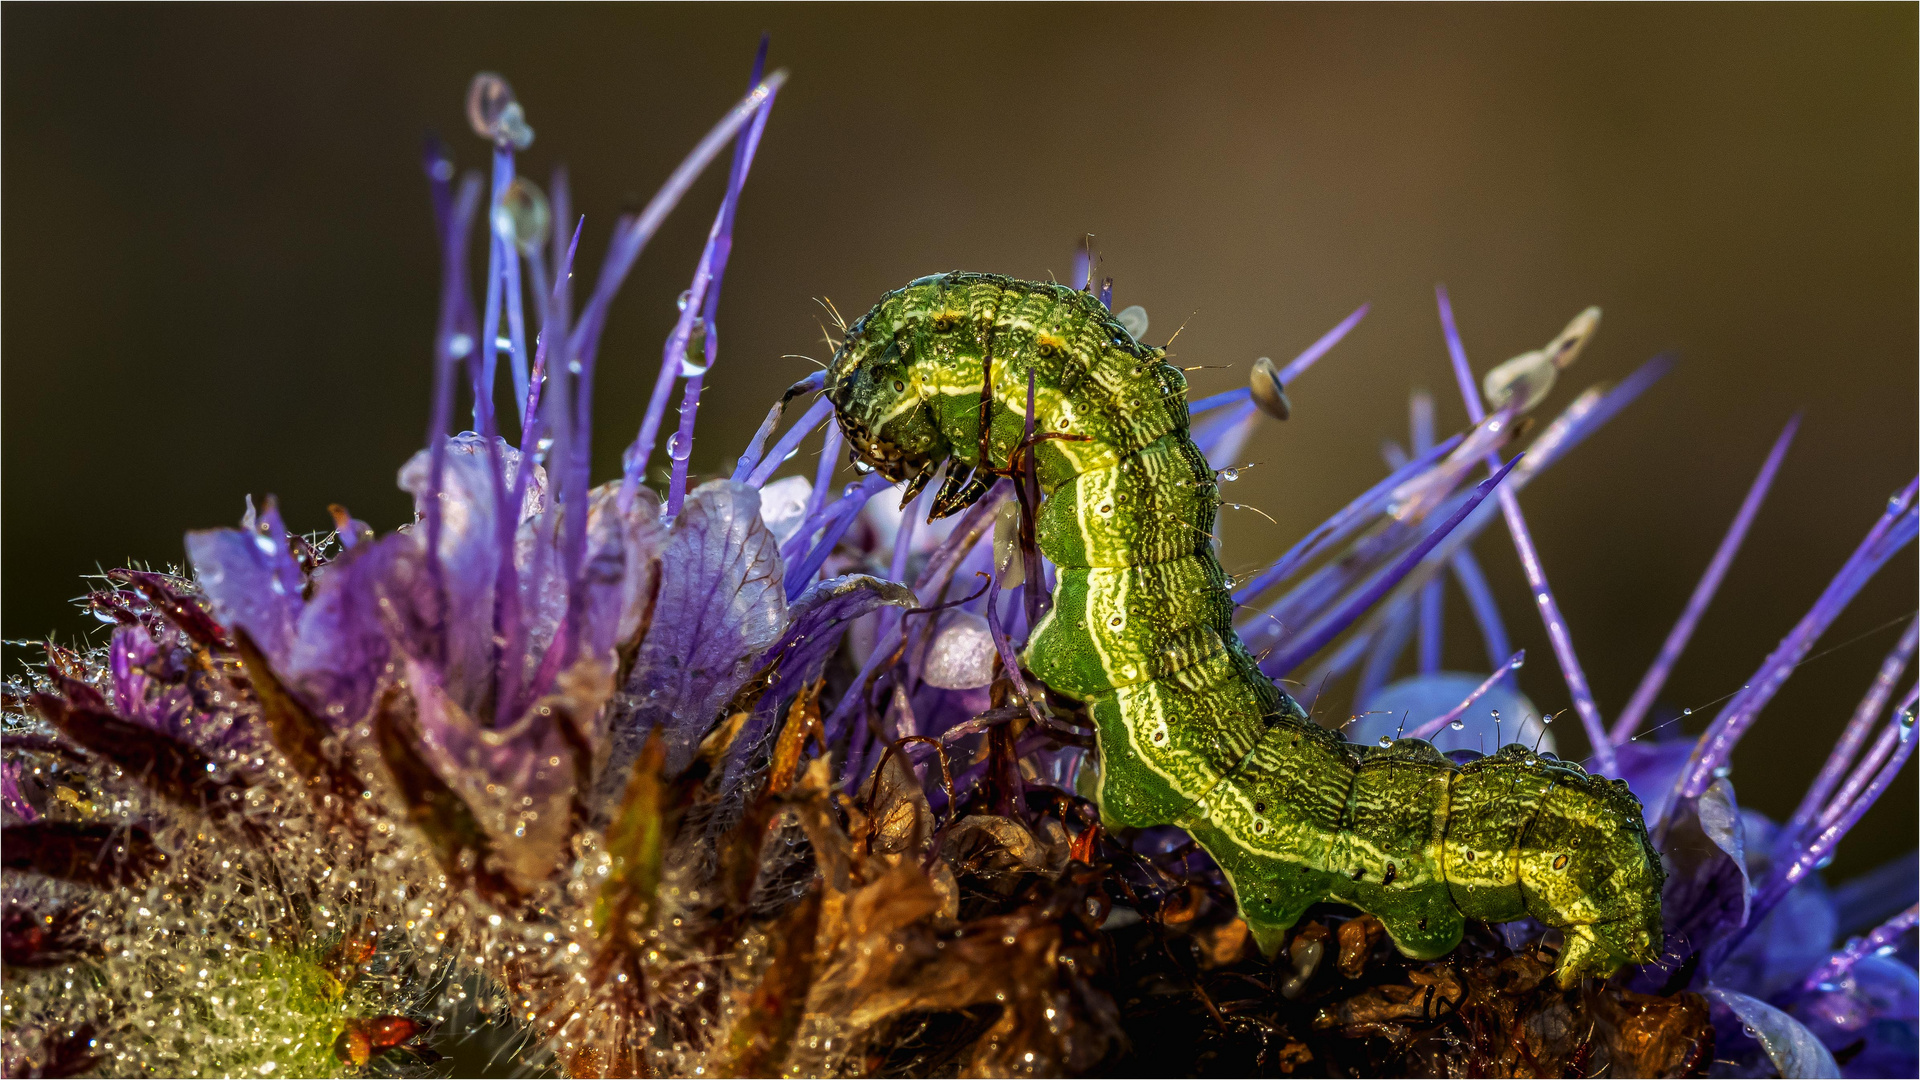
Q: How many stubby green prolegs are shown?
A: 5